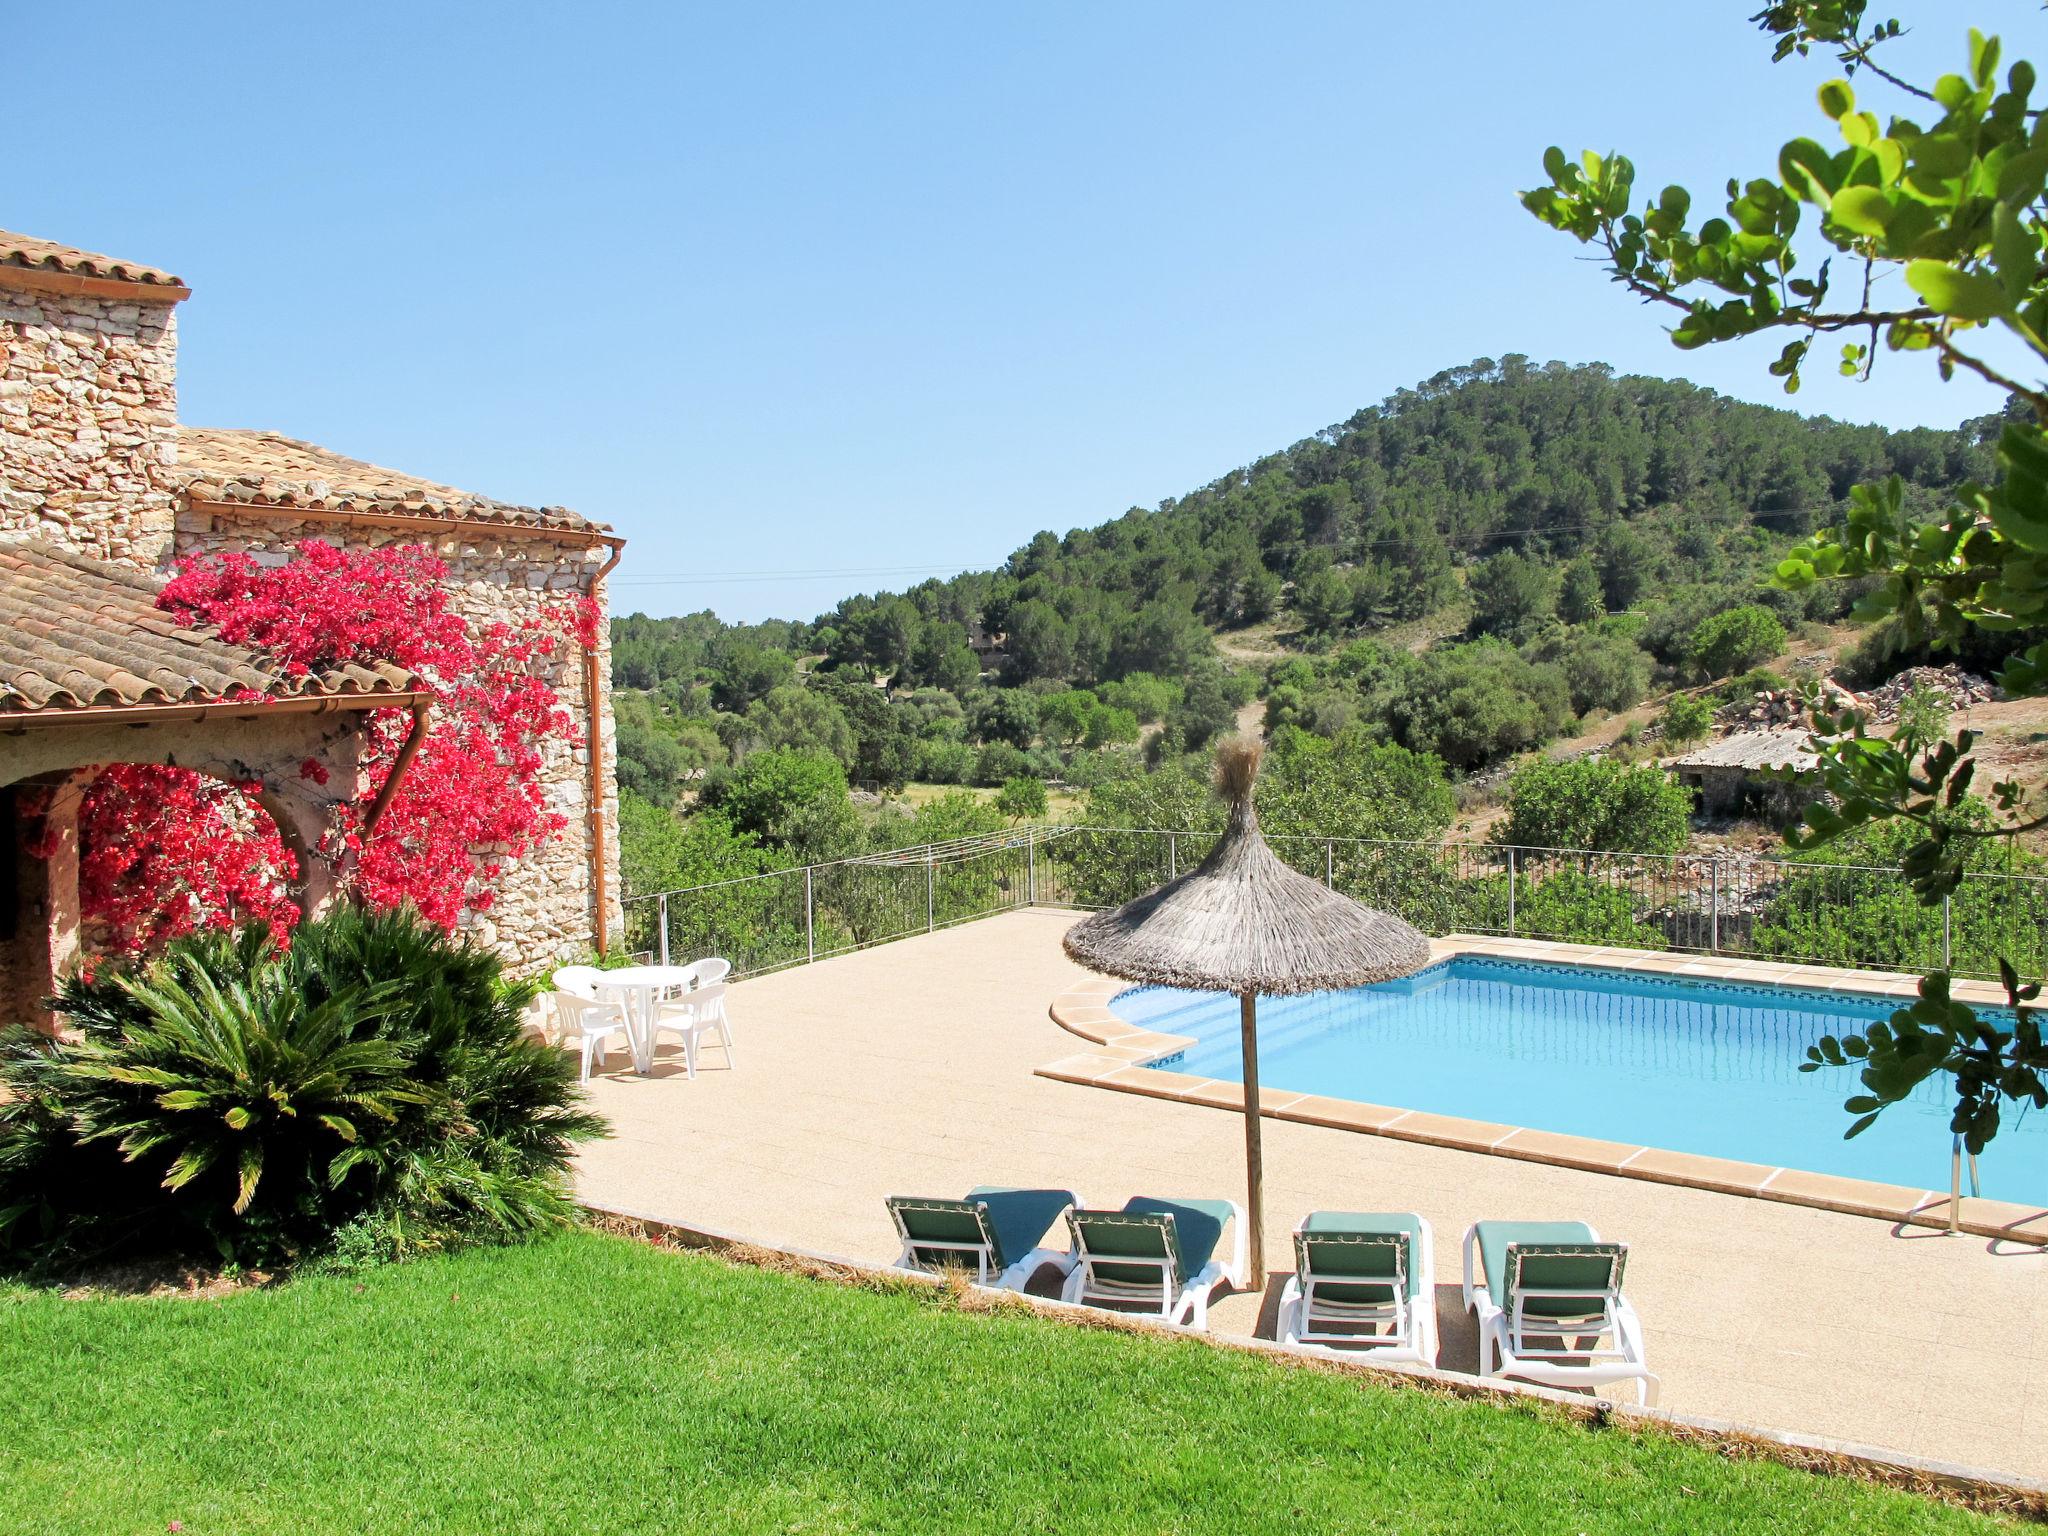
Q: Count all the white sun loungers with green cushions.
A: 4